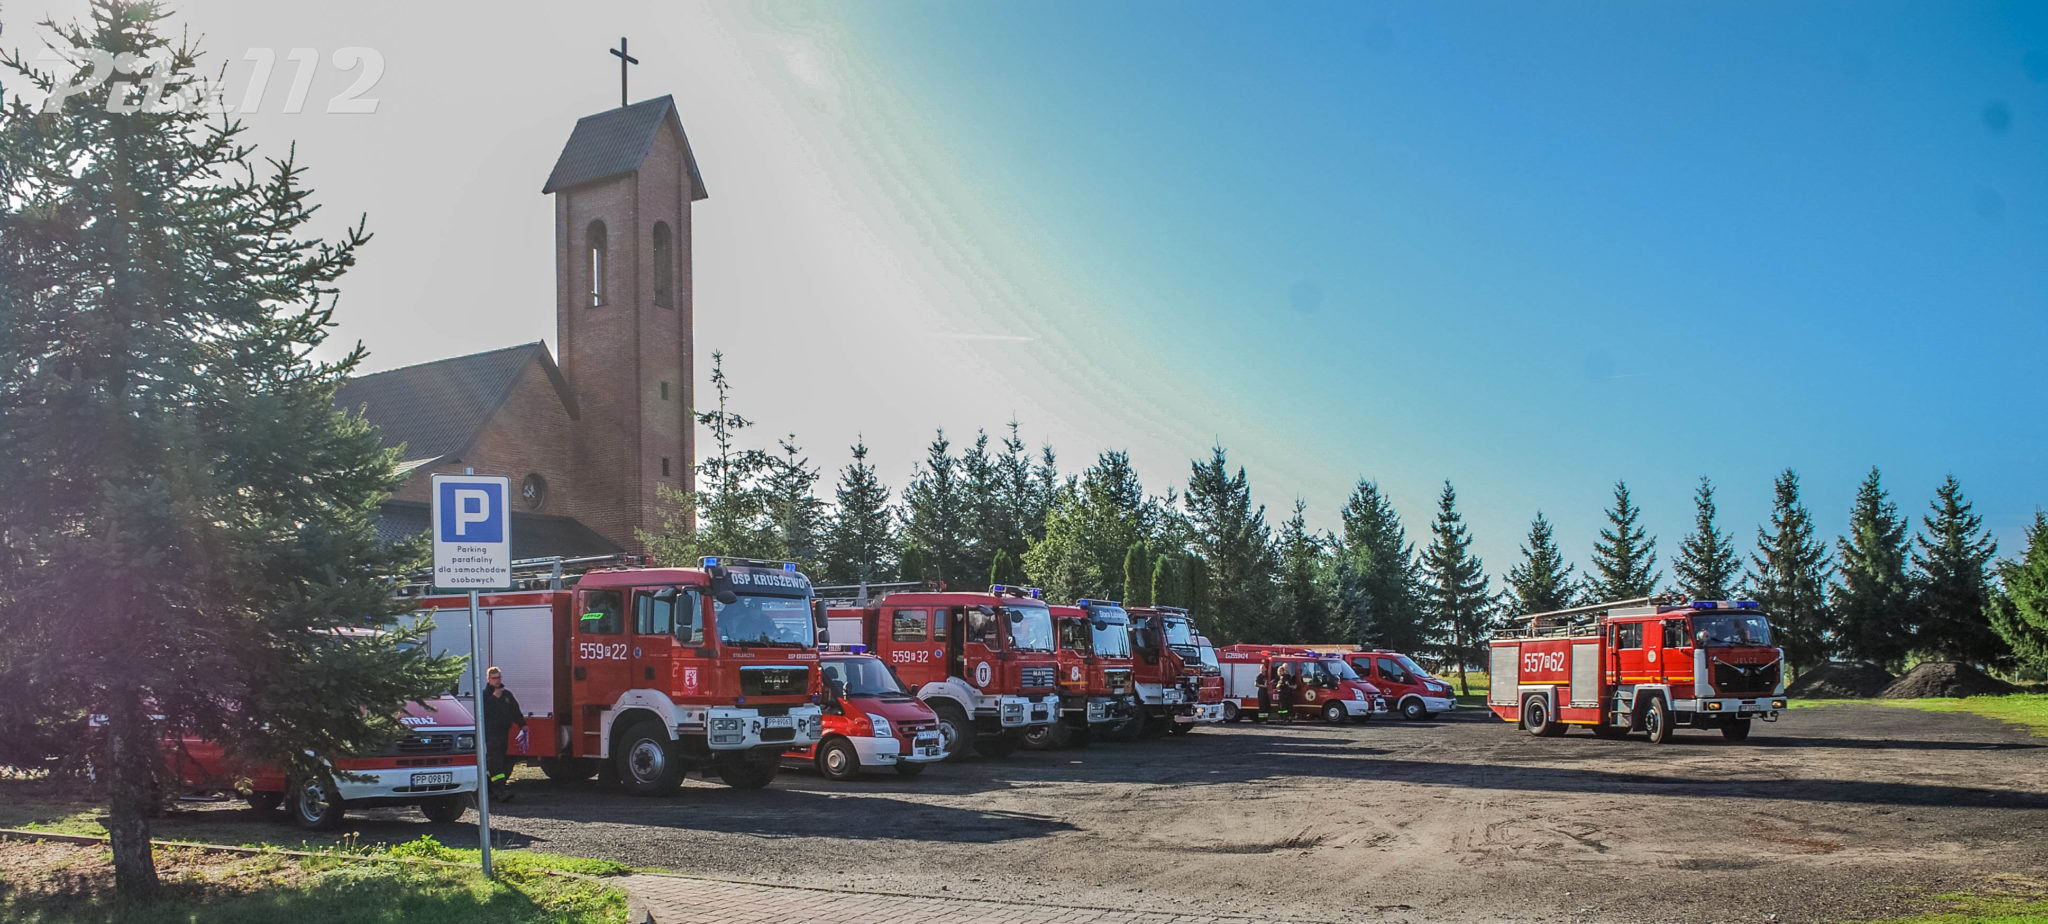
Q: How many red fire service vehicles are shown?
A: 10